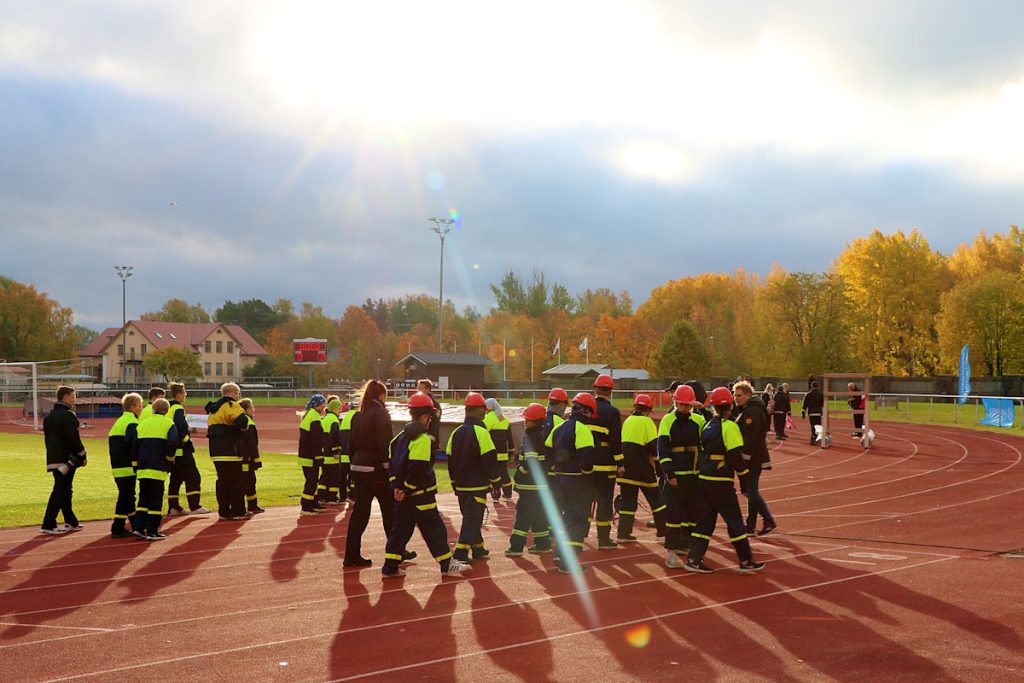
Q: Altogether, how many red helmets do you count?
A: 9